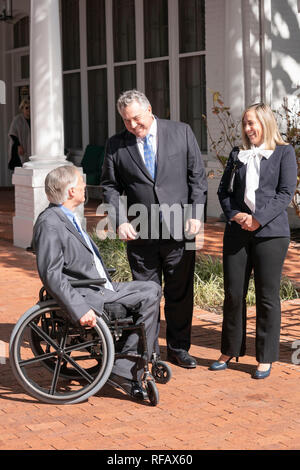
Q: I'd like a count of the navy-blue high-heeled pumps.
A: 2